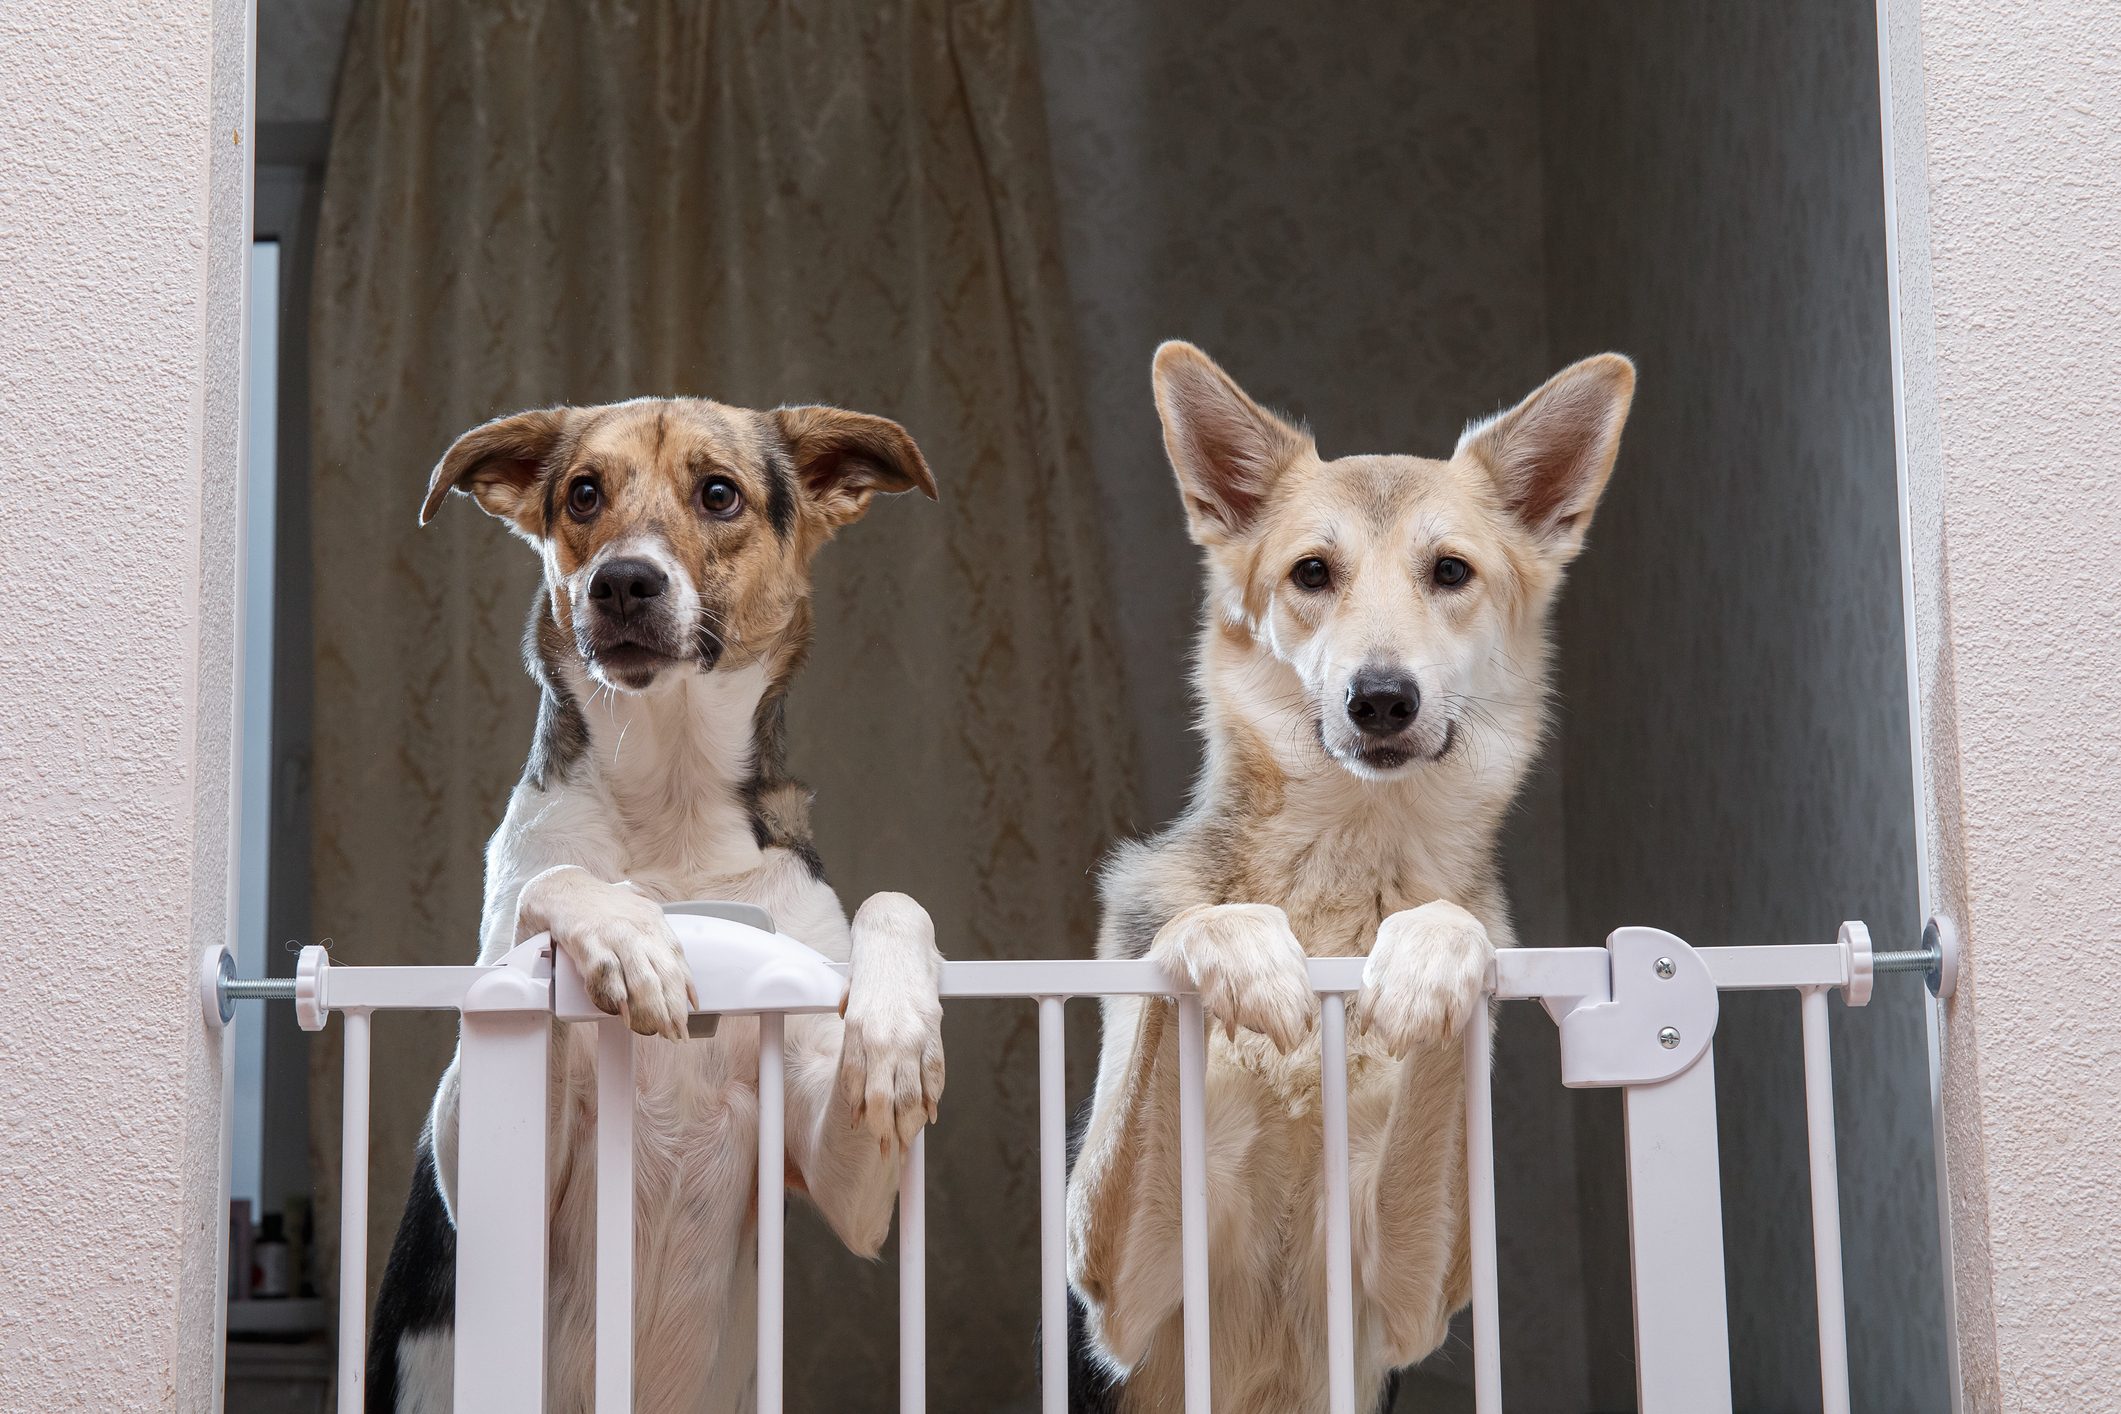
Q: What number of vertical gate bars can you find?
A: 11